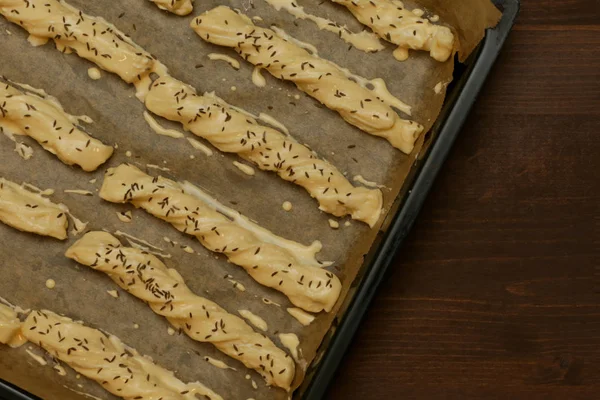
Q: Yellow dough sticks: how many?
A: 11